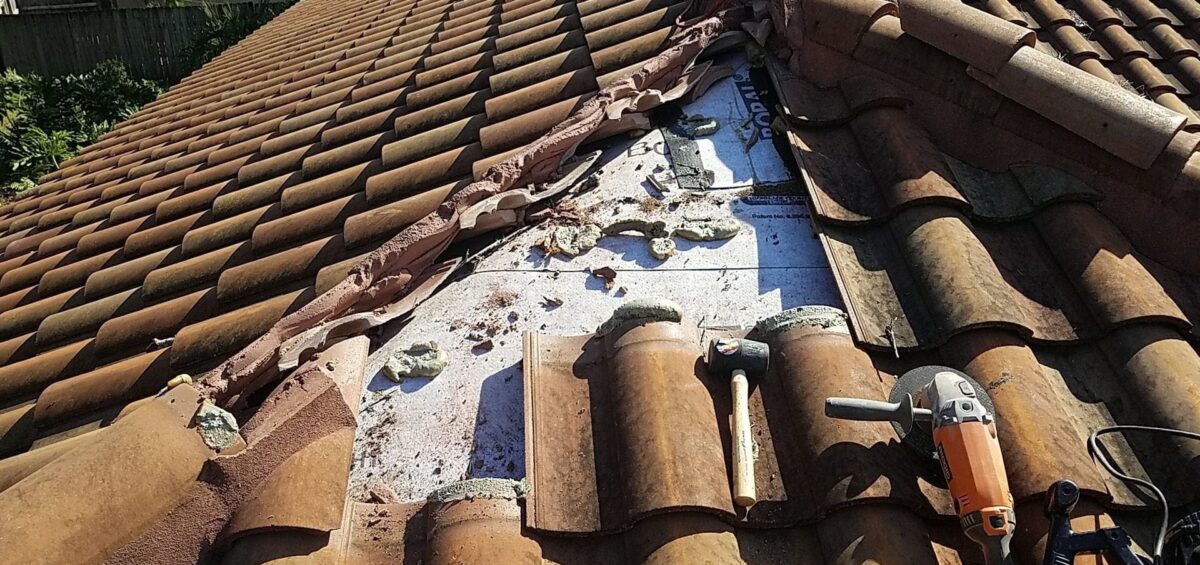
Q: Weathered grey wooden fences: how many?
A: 1